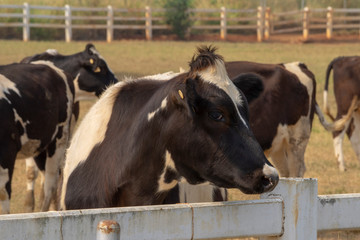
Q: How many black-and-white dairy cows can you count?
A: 5